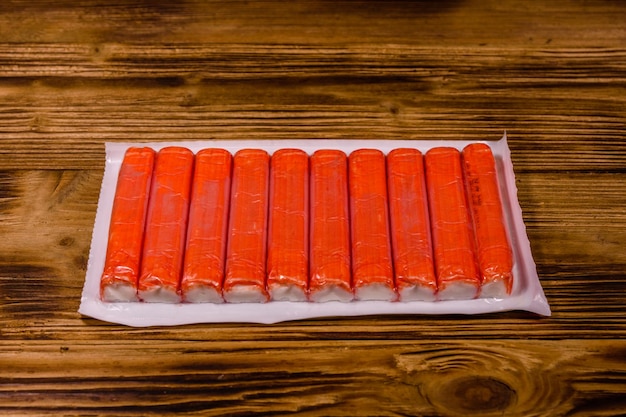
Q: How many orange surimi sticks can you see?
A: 10